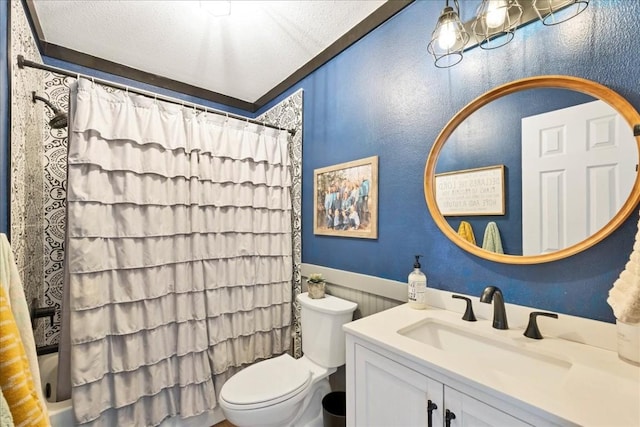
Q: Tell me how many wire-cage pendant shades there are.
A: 3